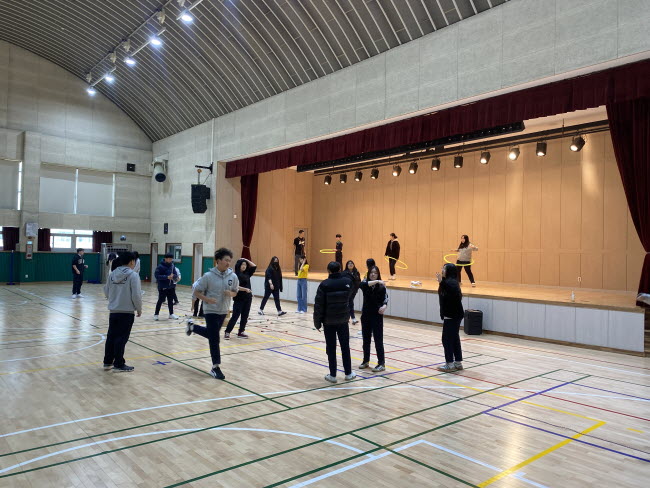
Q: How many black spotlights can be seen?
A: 12